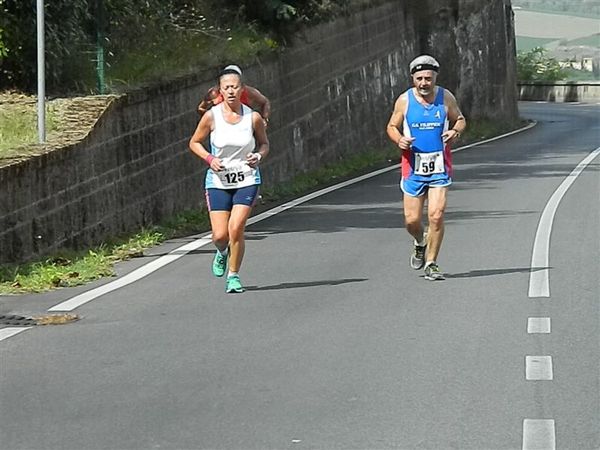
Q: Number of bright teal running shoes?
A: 2